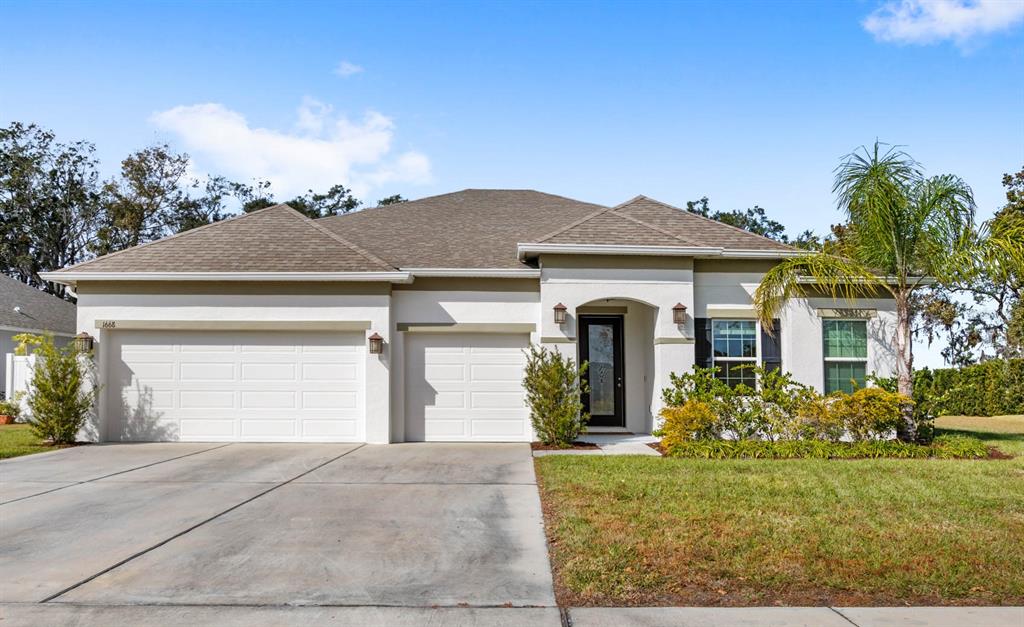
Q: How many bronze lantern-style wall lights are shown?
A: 4